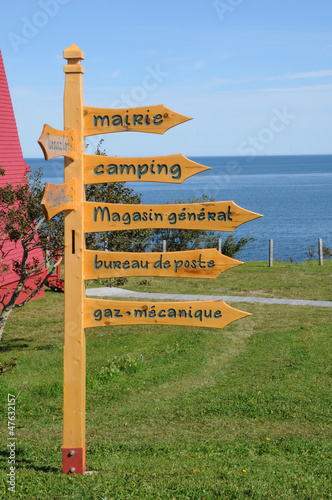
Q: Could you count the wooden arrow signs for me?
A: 7